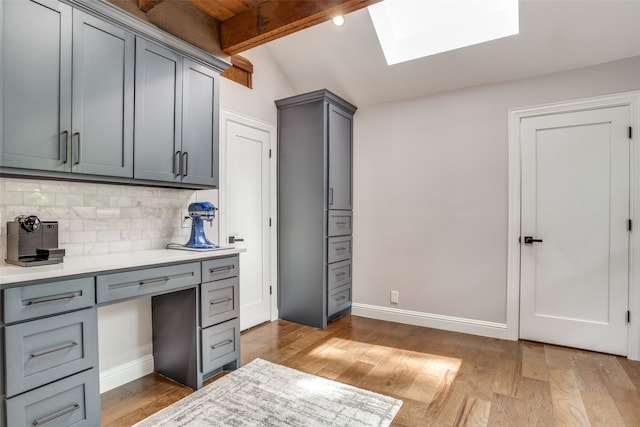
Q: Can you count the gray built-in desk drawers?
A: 7